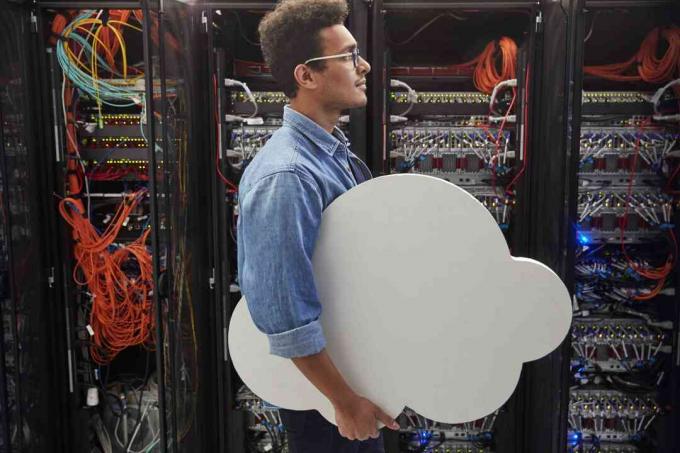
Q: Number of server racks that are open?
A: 4